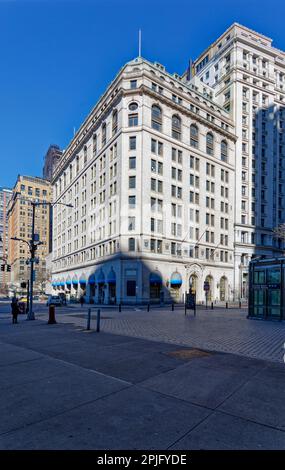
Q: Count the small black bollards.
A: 6